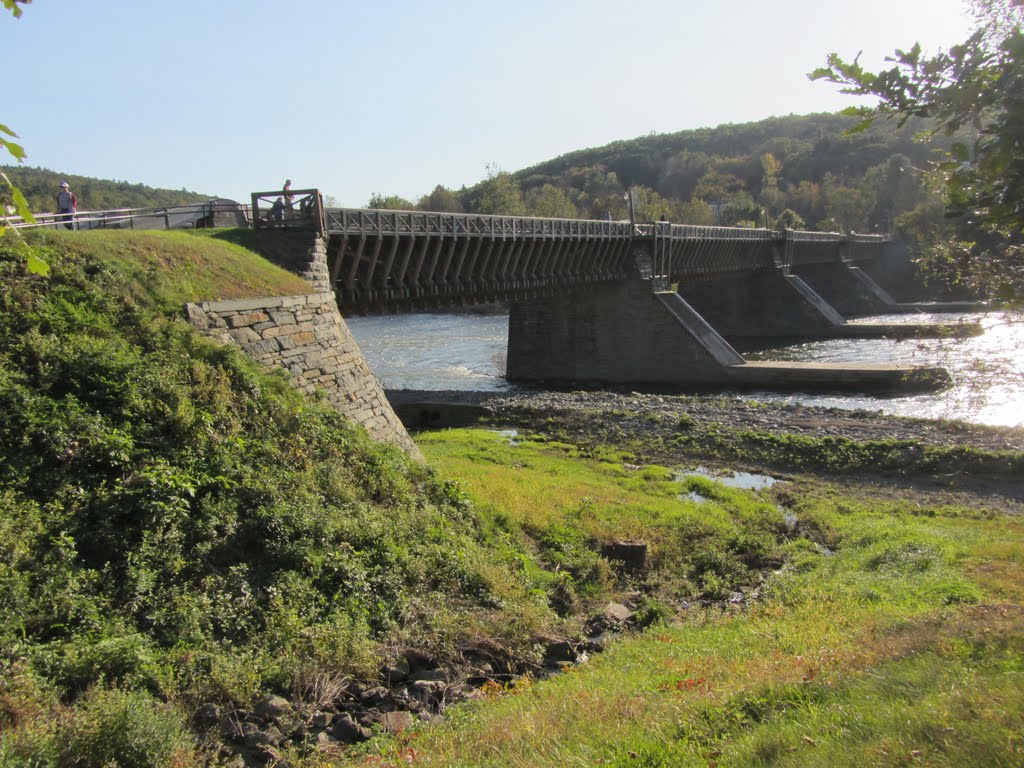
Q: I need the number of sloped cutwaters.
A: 3